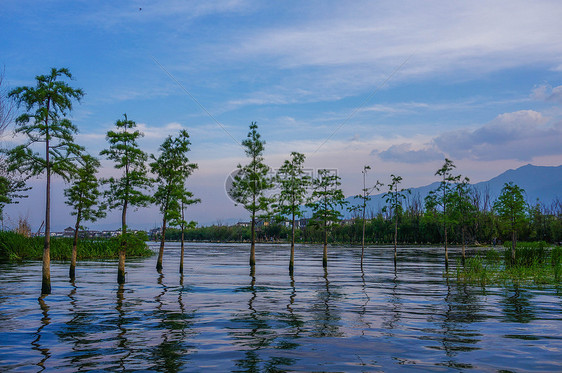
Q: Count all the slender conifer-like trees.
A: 13